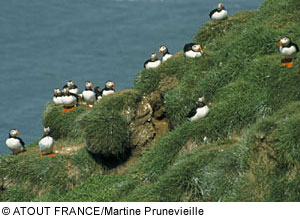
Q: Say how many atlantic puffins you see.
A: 14